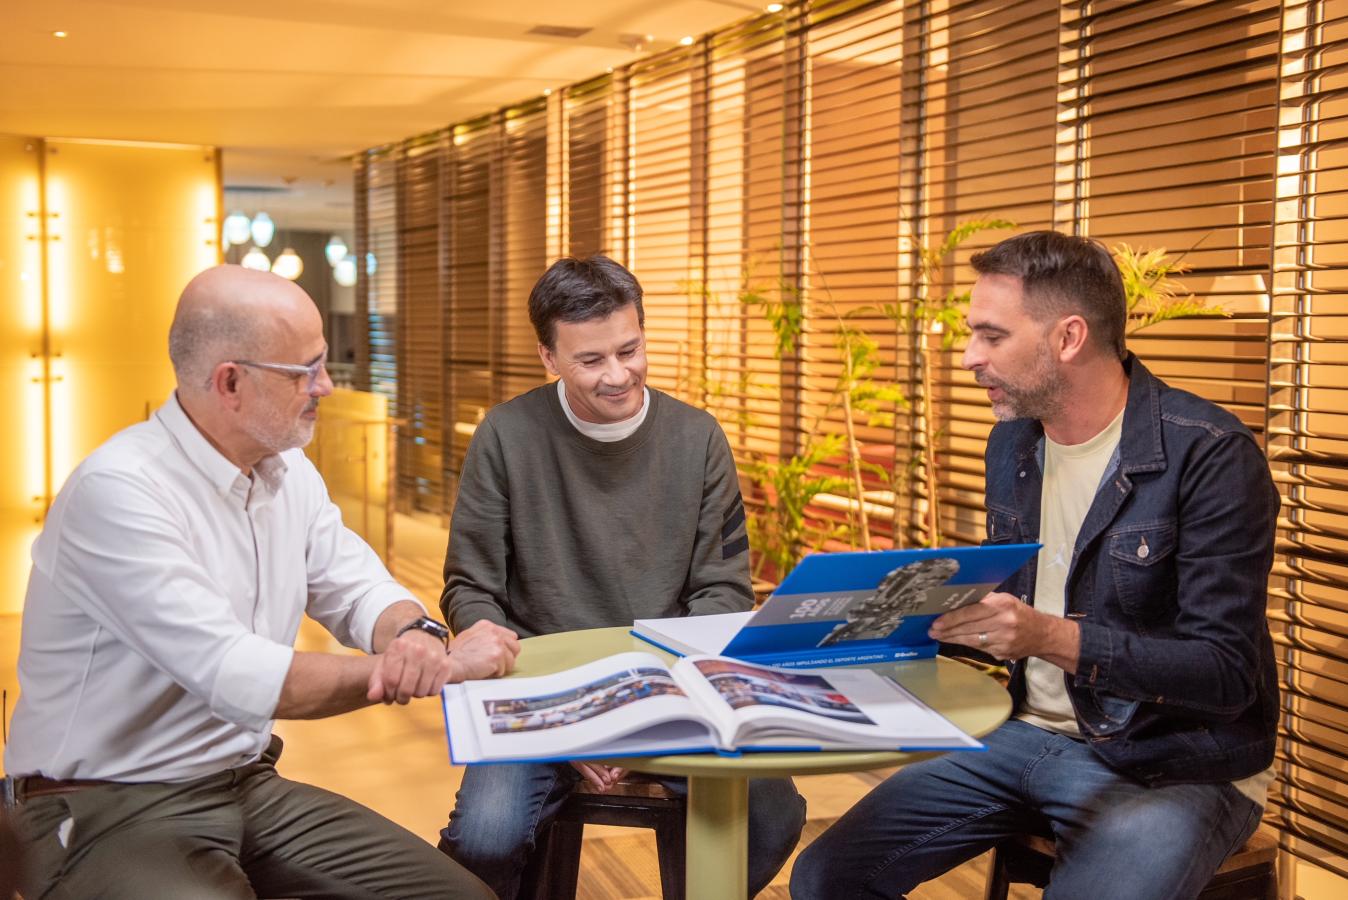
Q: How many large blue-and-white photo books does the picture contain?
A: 2